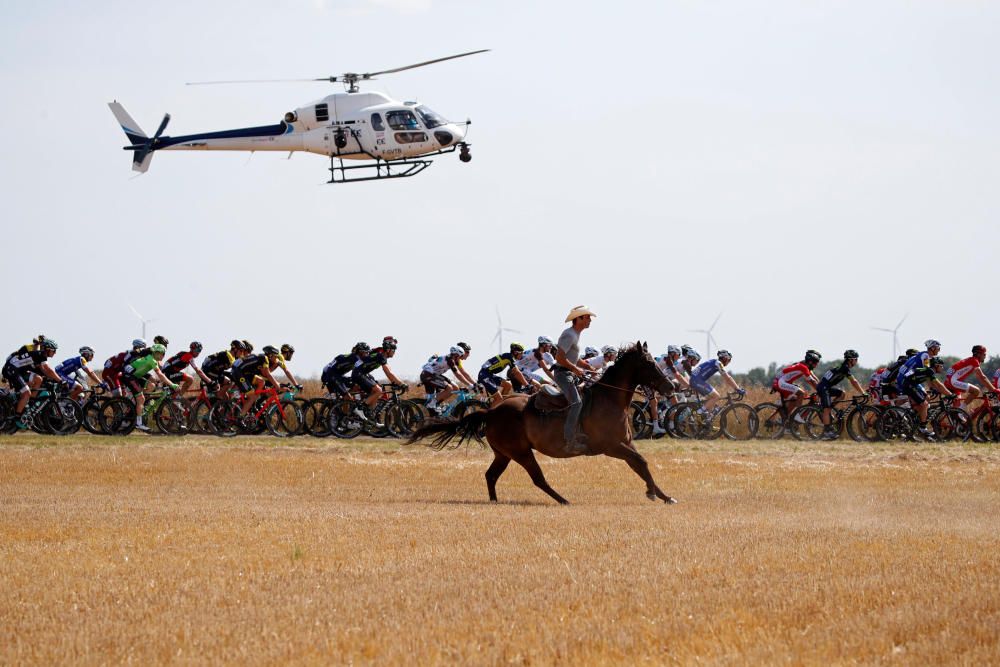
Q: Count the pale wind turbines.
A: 4